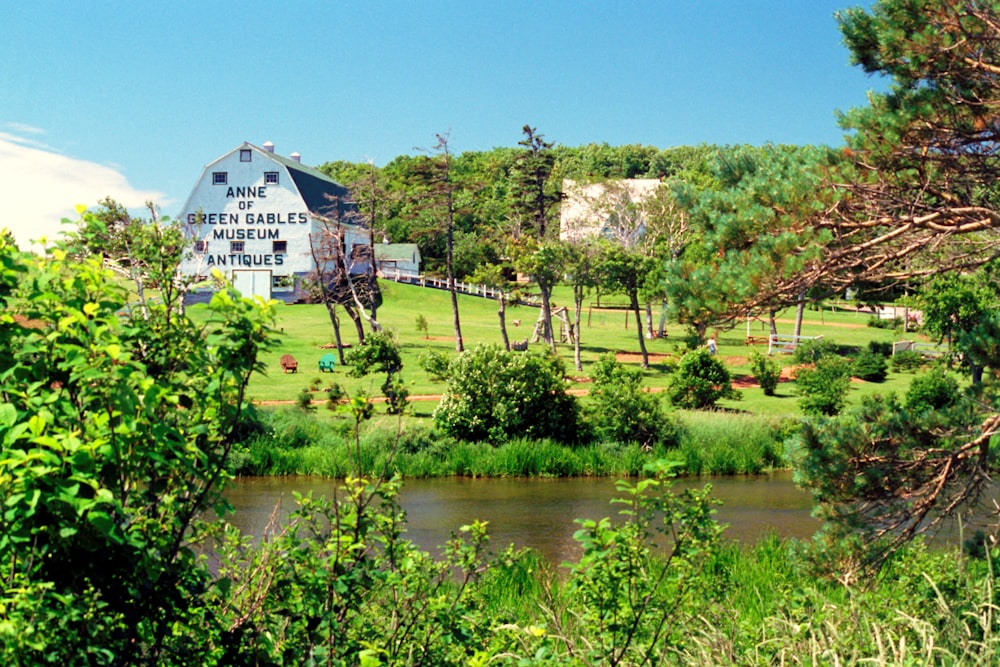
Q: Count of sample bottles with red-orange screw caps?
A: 0